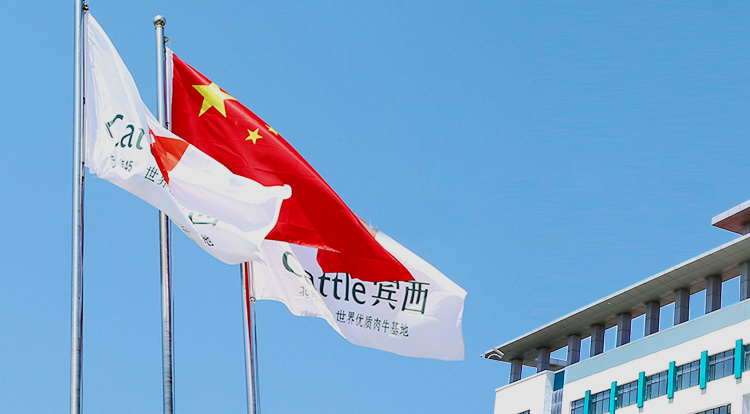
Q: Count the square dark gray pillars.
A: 9